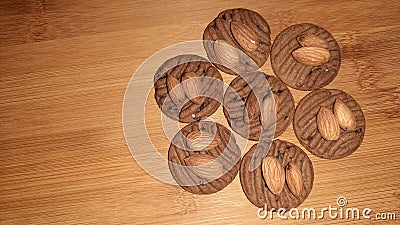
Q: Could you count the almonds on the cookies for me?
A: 14